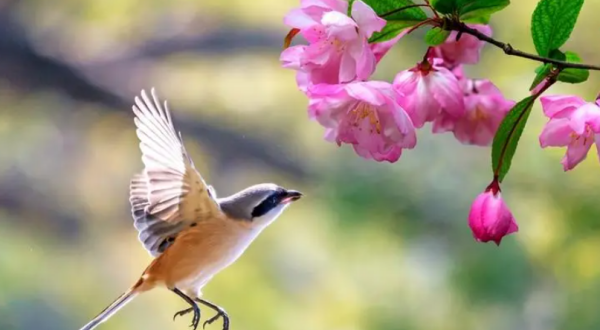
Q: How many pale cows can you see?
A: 0